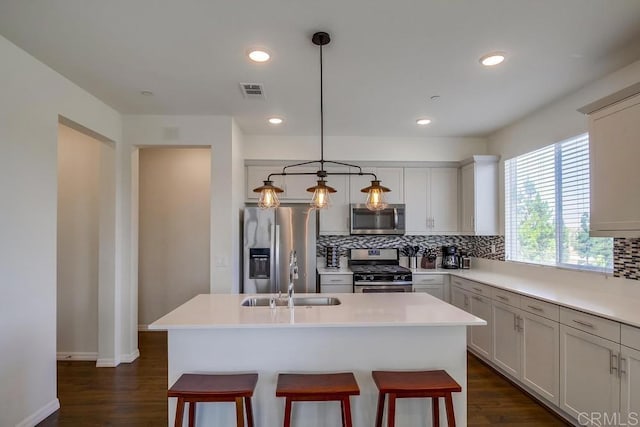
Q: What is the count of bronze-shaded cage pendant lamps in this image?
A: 3